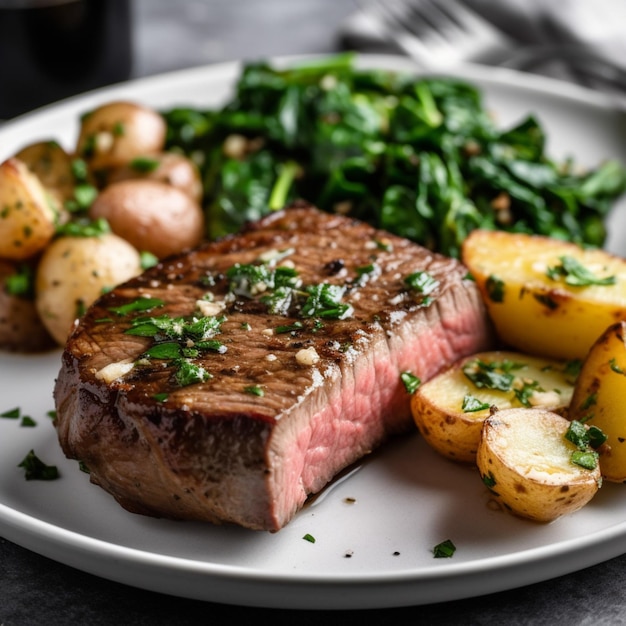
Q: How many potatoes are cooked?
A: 11